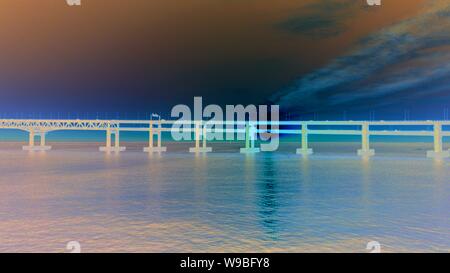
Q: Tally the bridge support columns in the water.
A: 8